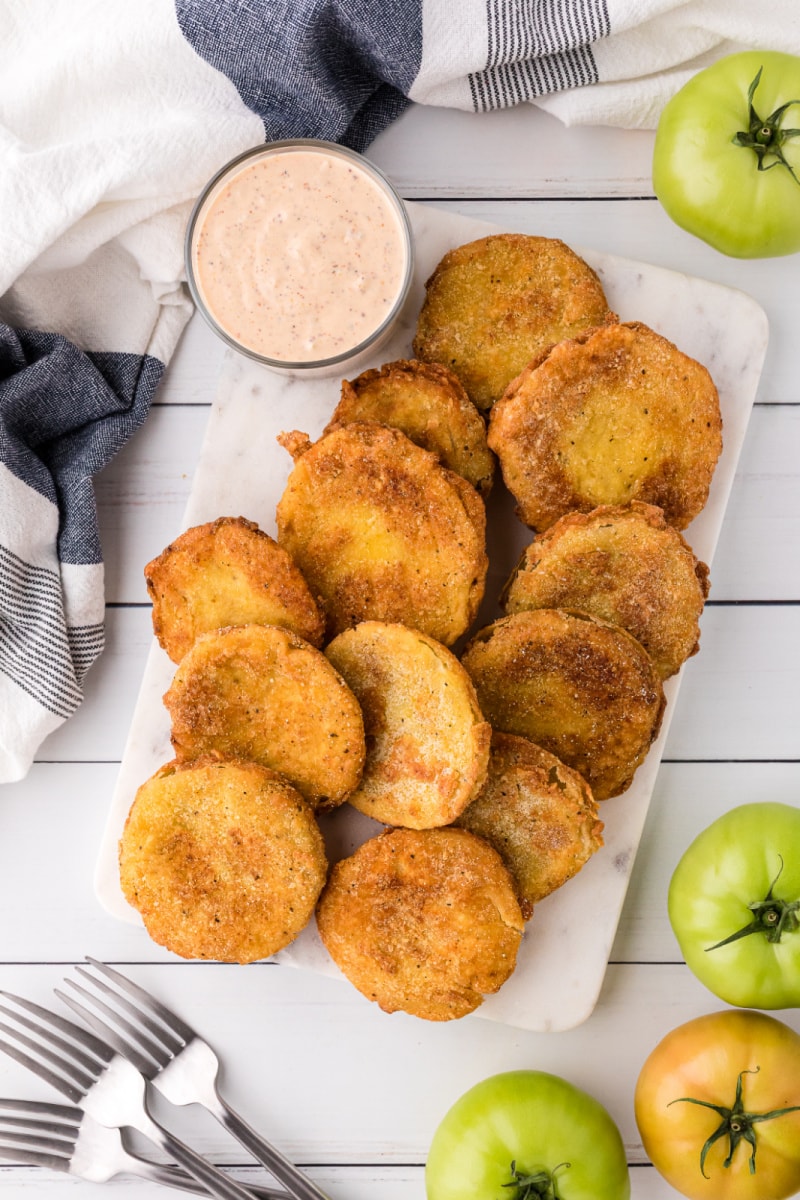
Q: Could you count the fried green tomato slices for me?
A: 12